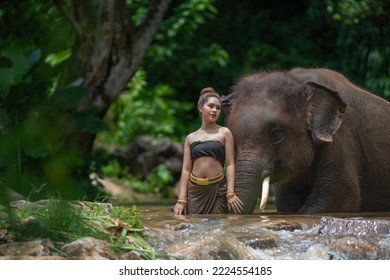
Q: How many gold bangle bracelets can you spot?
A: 2